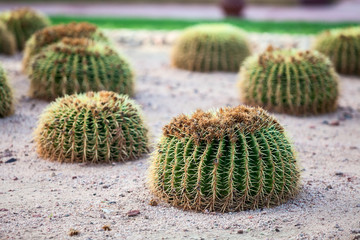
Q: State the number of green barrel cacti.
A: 10